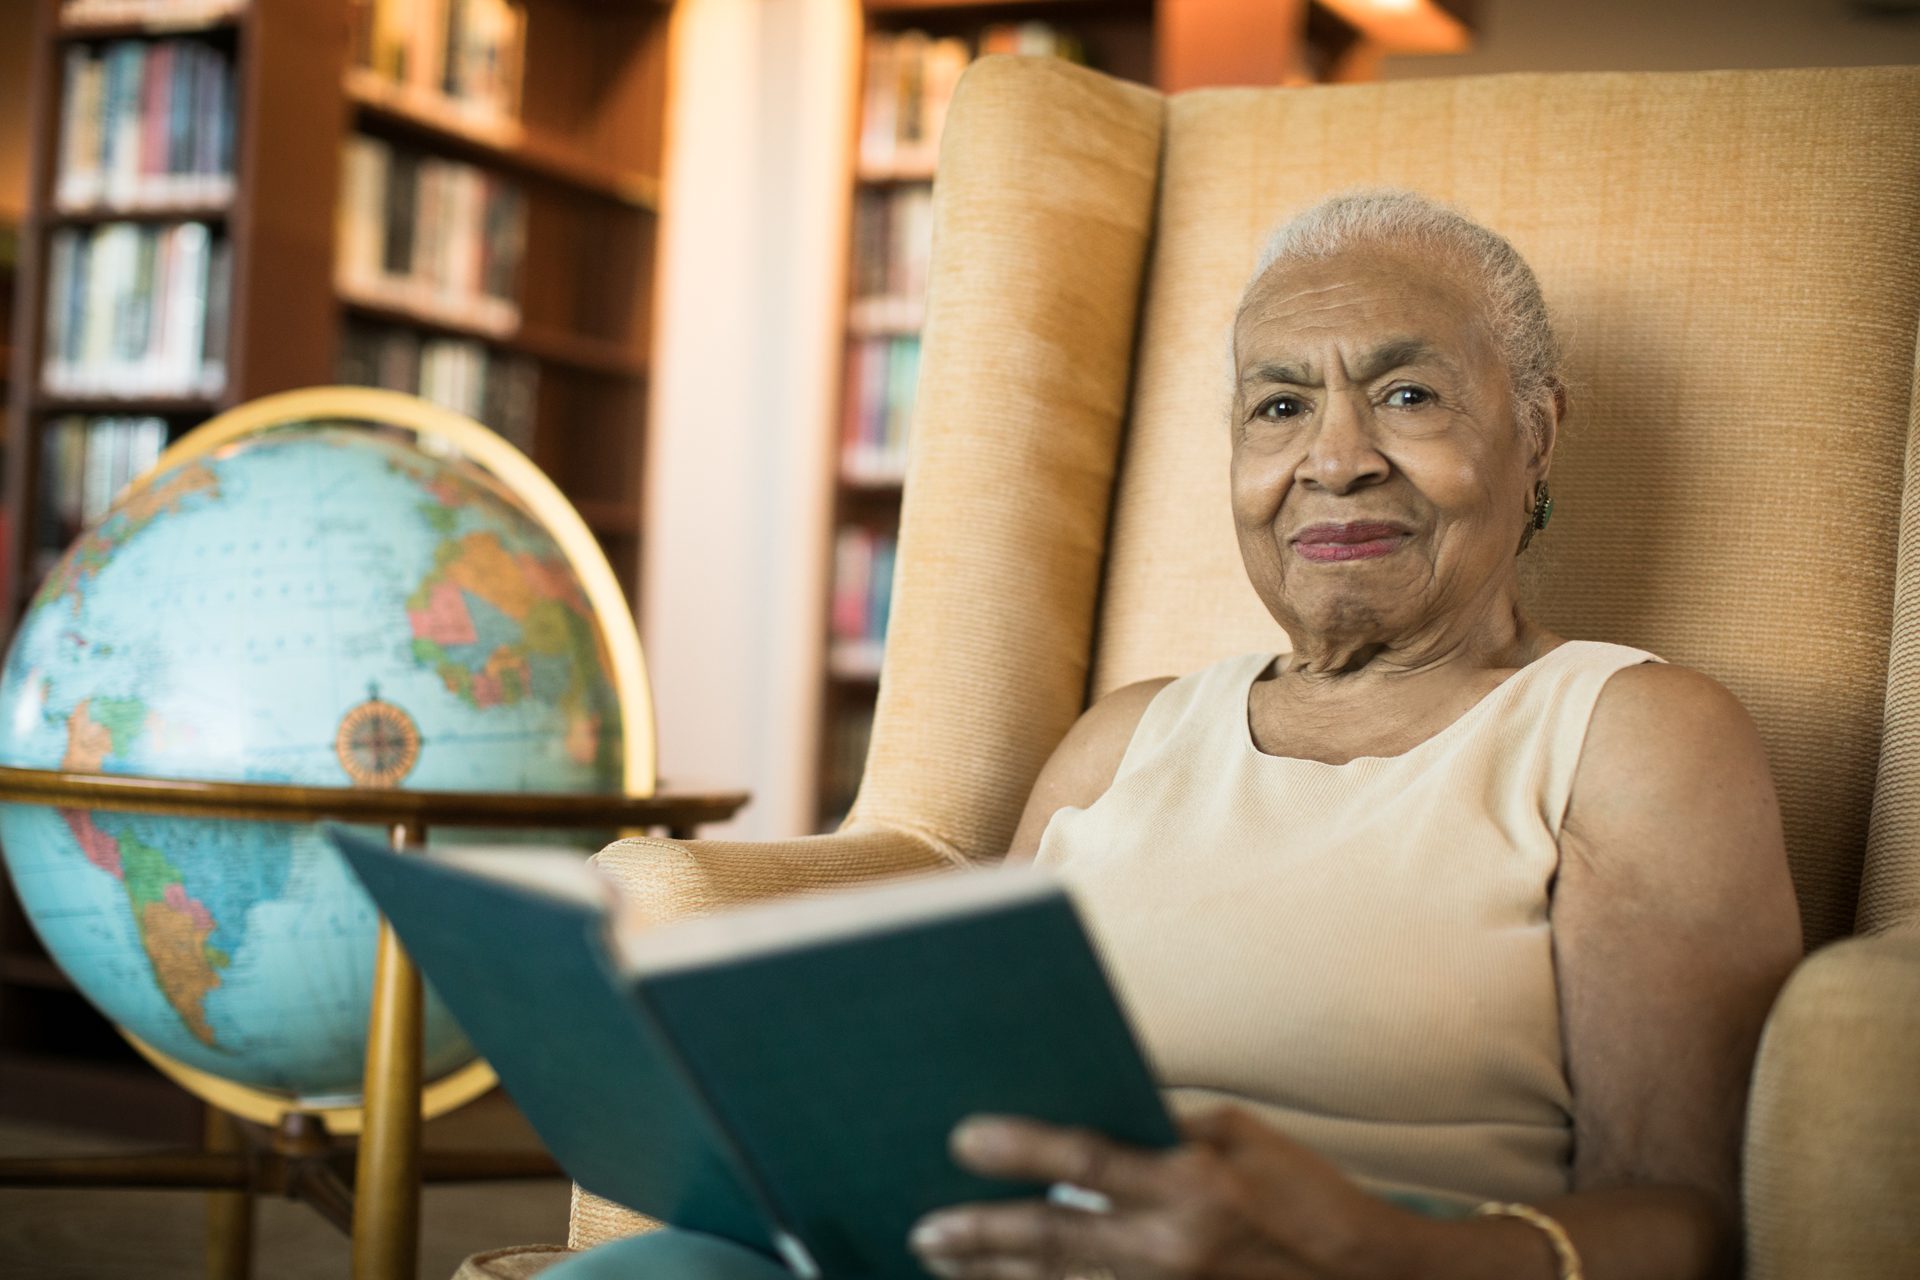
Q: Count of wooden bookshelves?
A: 3